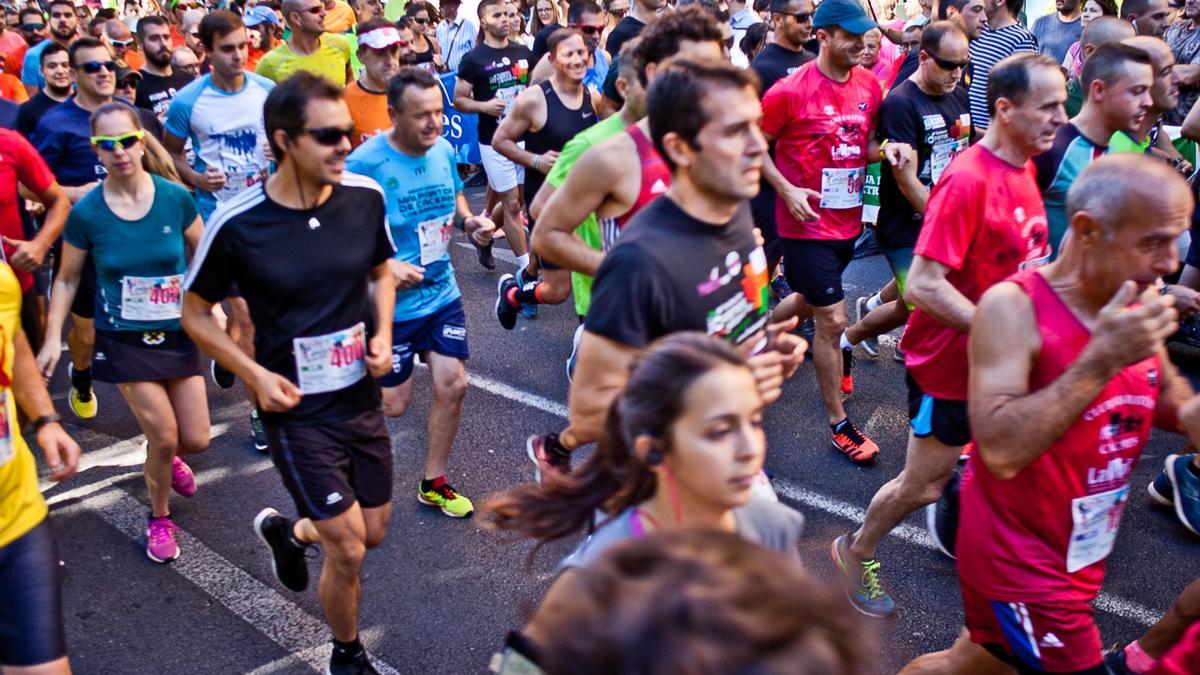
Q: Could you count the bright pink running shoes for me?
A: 2